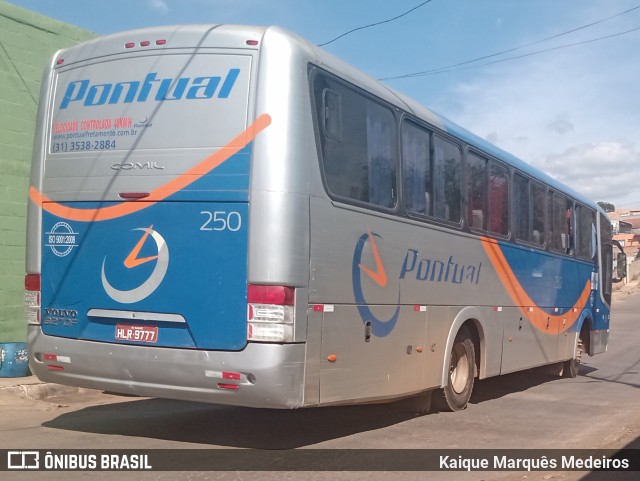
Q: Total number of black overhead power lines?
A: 3